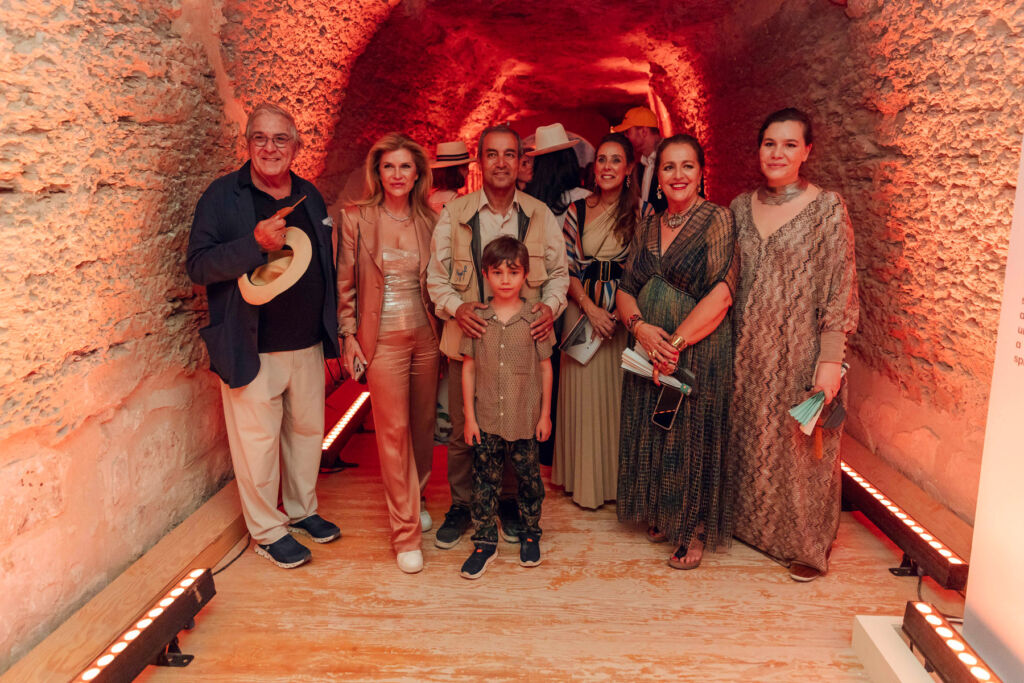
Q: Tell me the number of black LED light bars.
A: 4